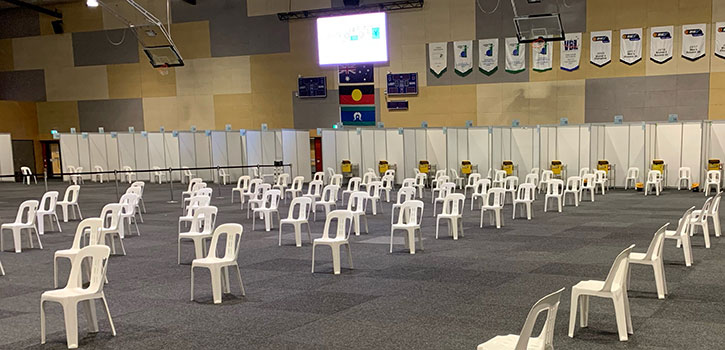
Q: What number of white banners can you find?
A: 11